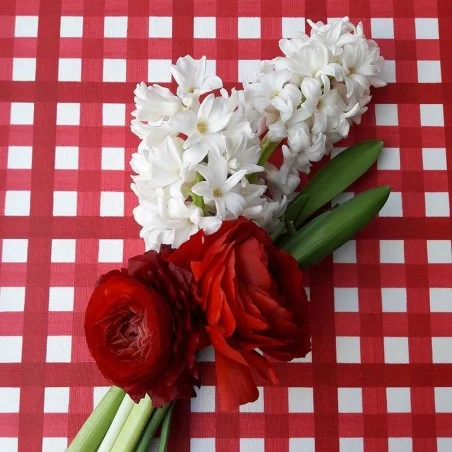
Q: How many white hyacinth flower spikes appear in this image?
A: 2